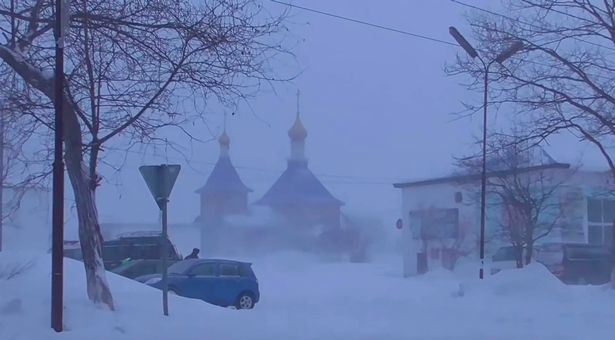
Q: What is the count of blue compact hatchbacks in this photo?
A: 1